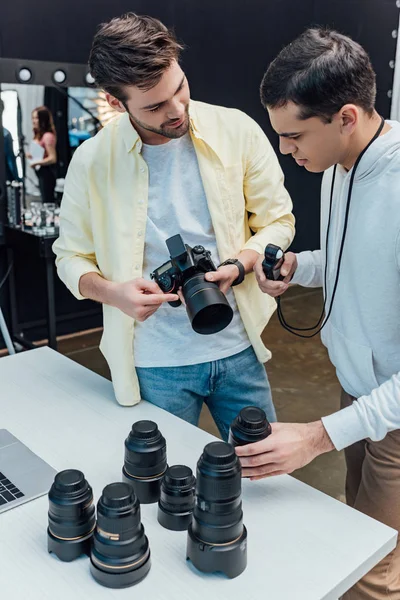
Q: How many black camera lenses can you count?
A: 7